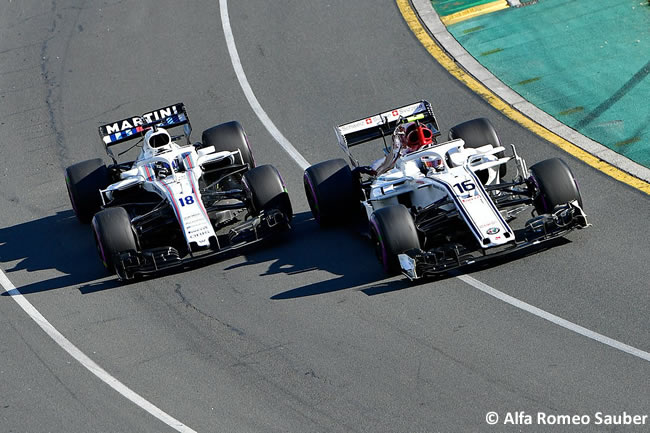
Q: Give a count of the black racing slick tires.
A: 8